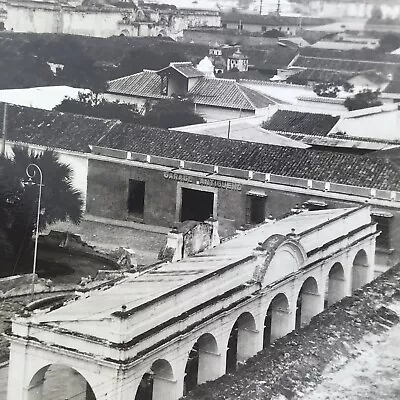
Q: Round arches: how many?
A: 8